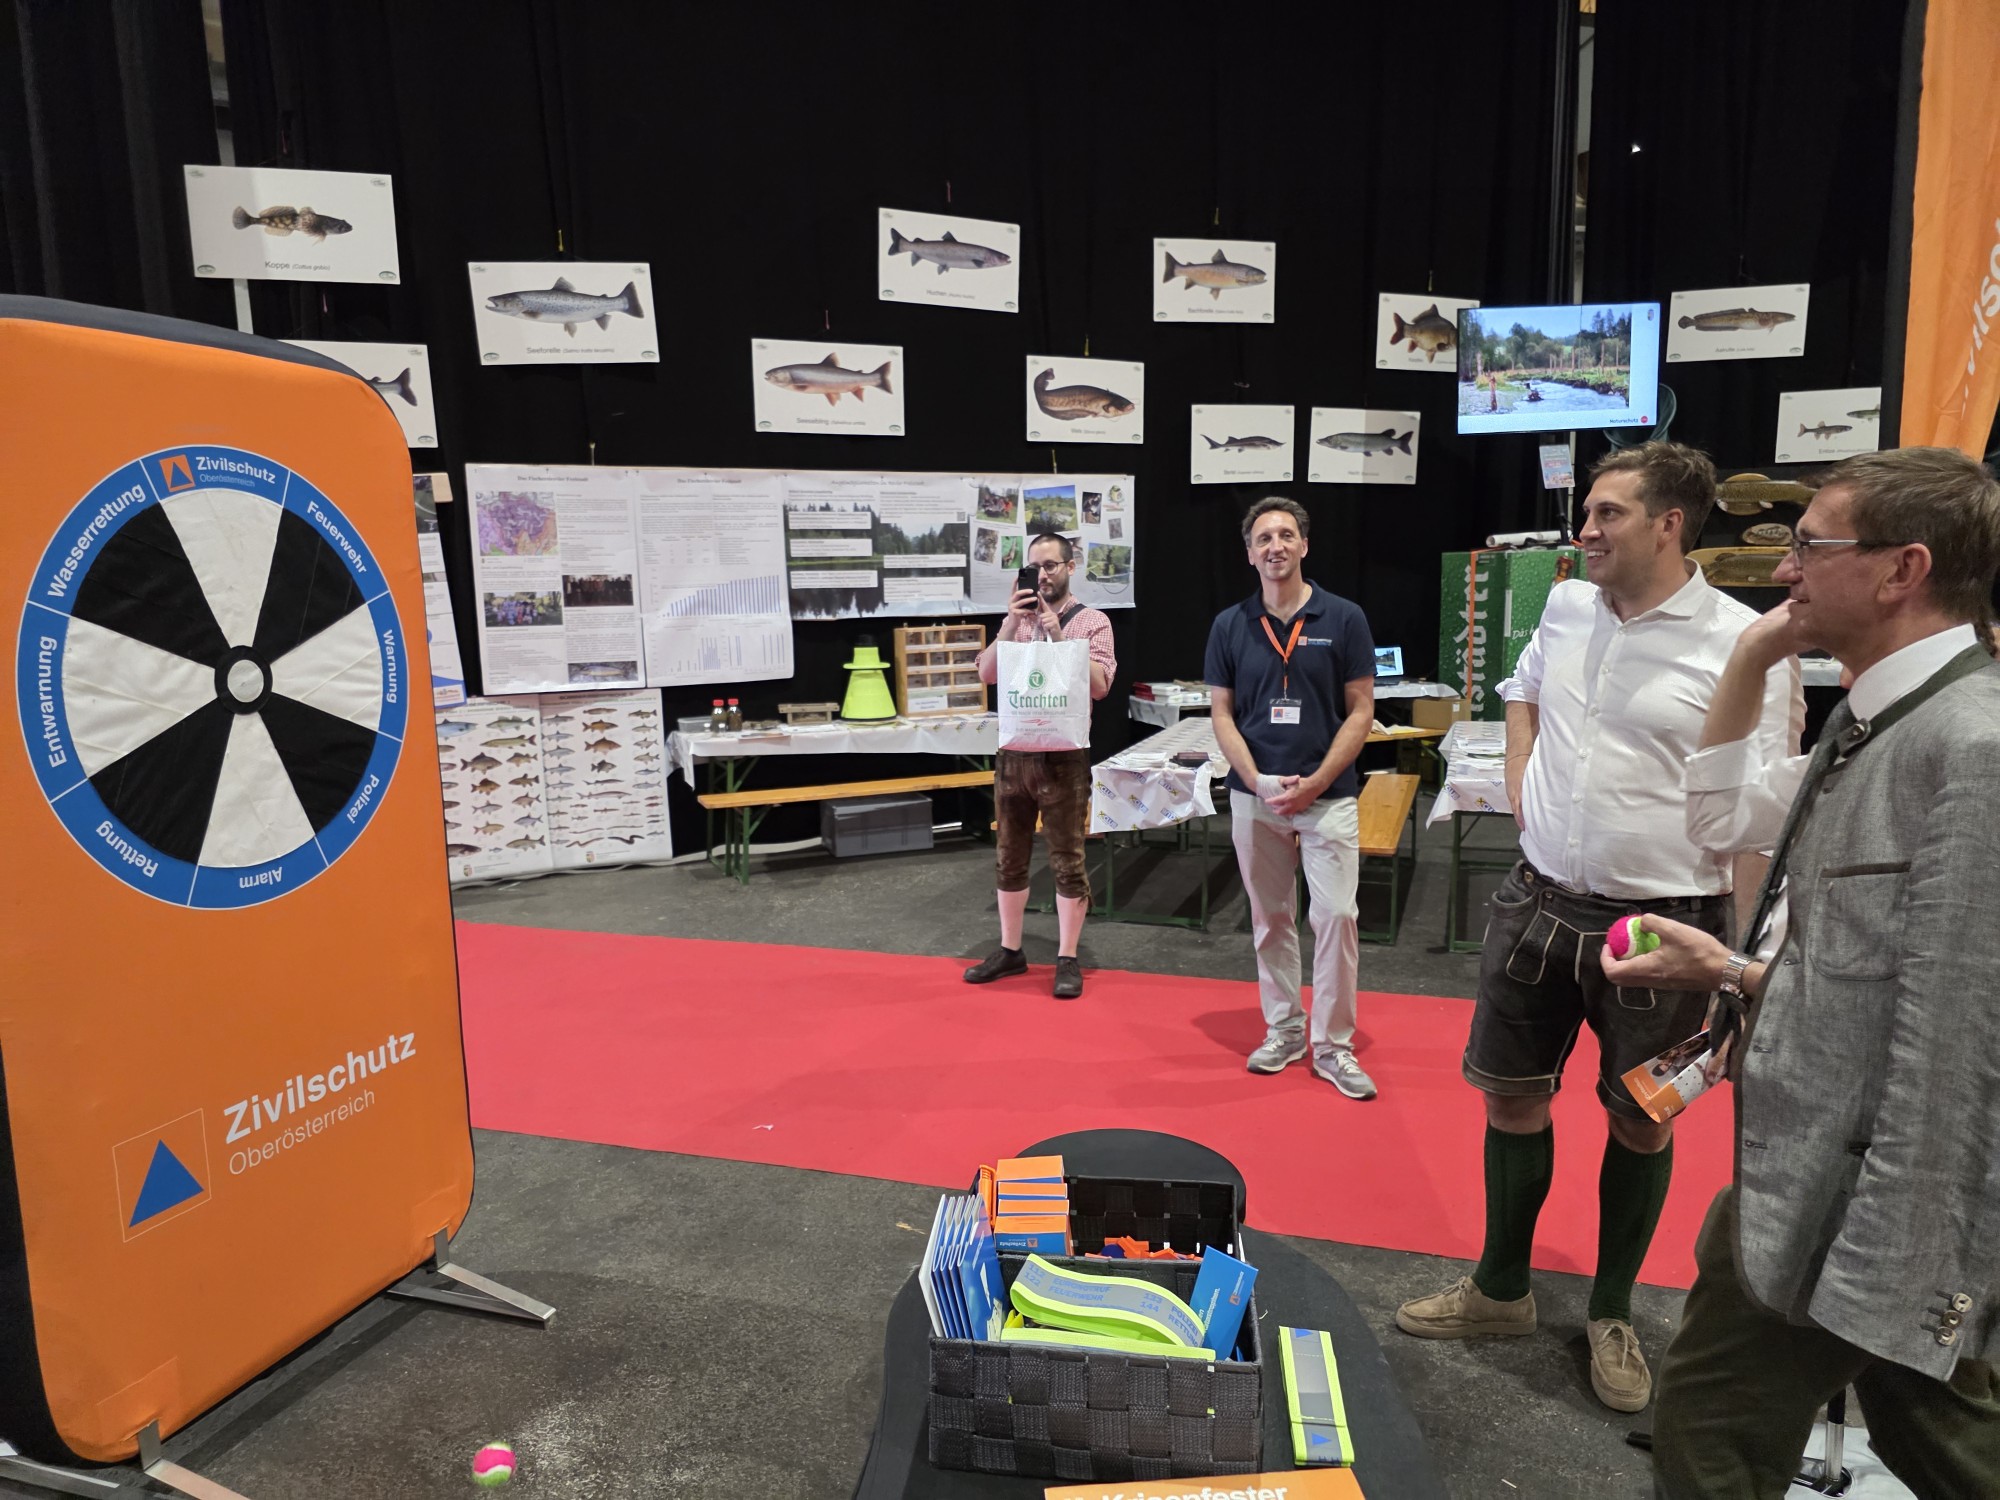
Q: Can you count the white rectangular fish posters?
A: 12